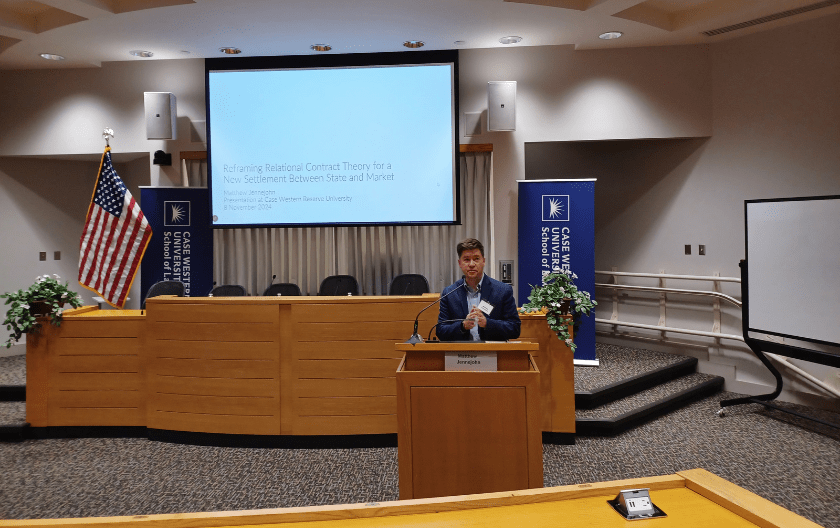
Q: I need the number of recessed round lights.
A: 7